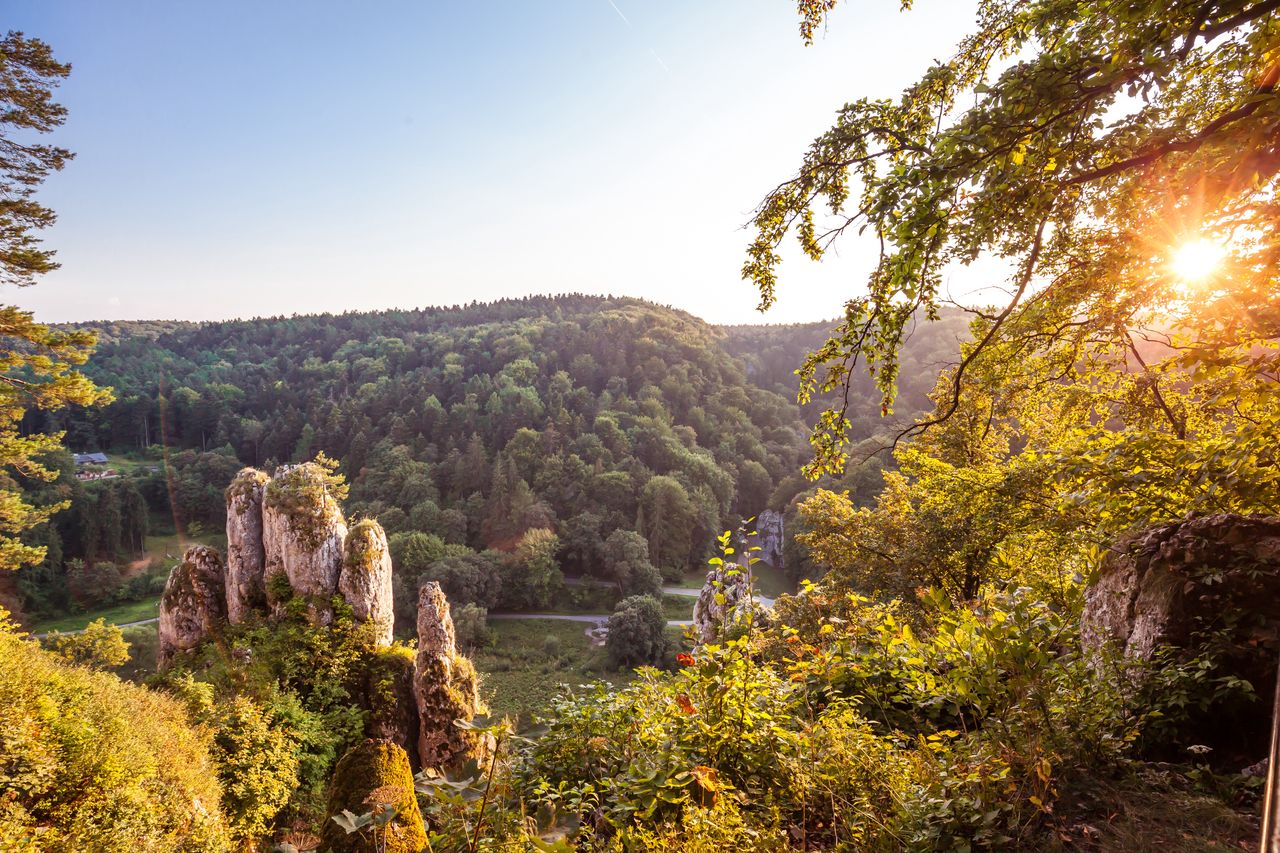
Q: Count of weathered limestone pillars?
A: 5